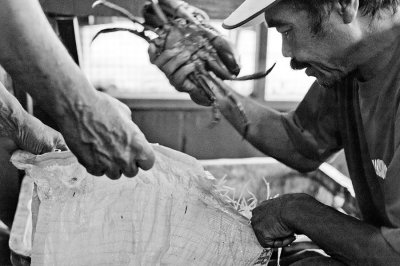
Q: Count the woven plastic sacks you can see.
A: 1